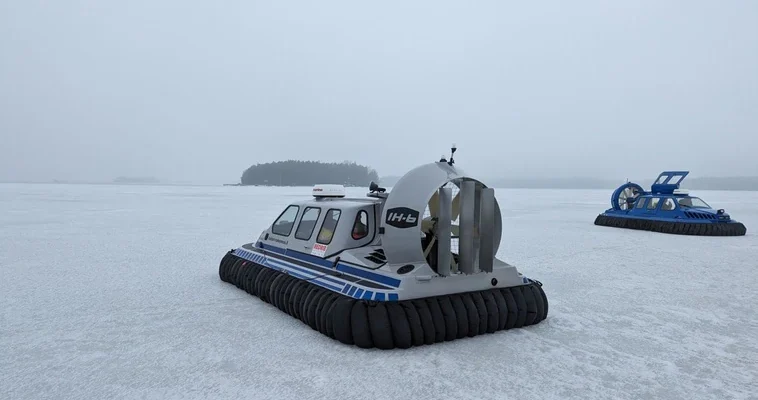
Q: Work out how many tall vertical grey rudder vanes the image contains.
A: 3